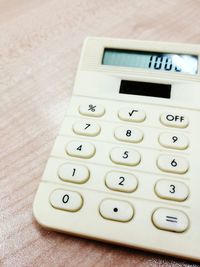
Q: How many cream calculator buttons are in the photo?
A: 15